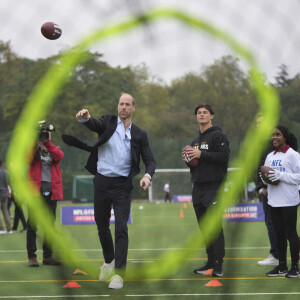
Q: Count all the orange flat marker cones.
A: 4